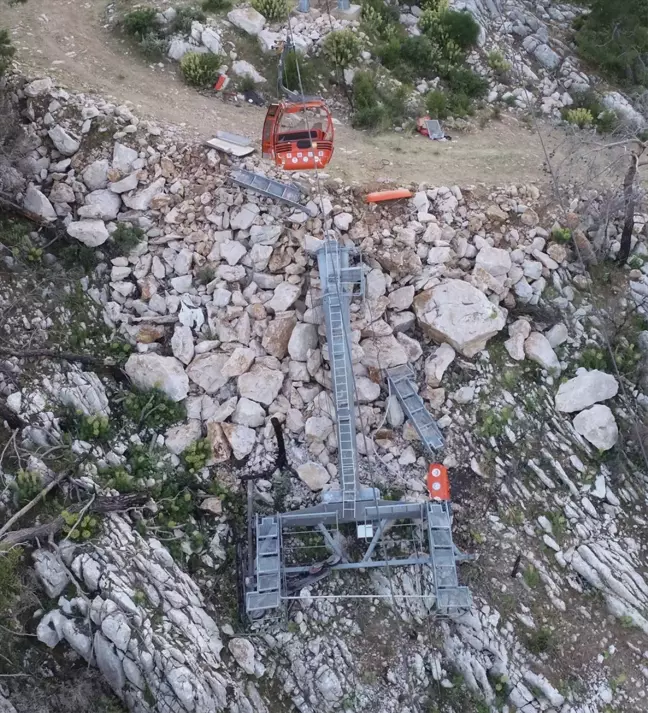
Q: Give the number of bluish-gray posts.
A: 2